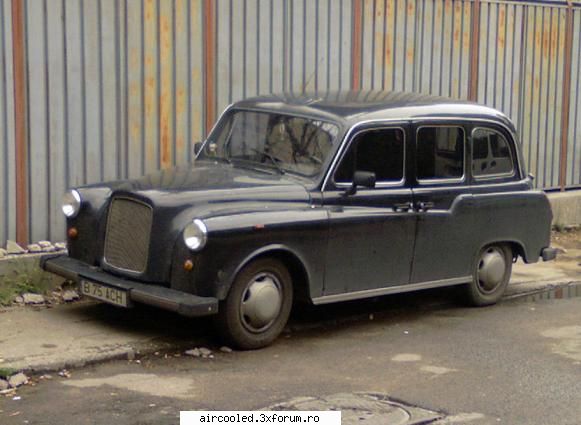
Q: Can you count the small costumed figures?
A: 0